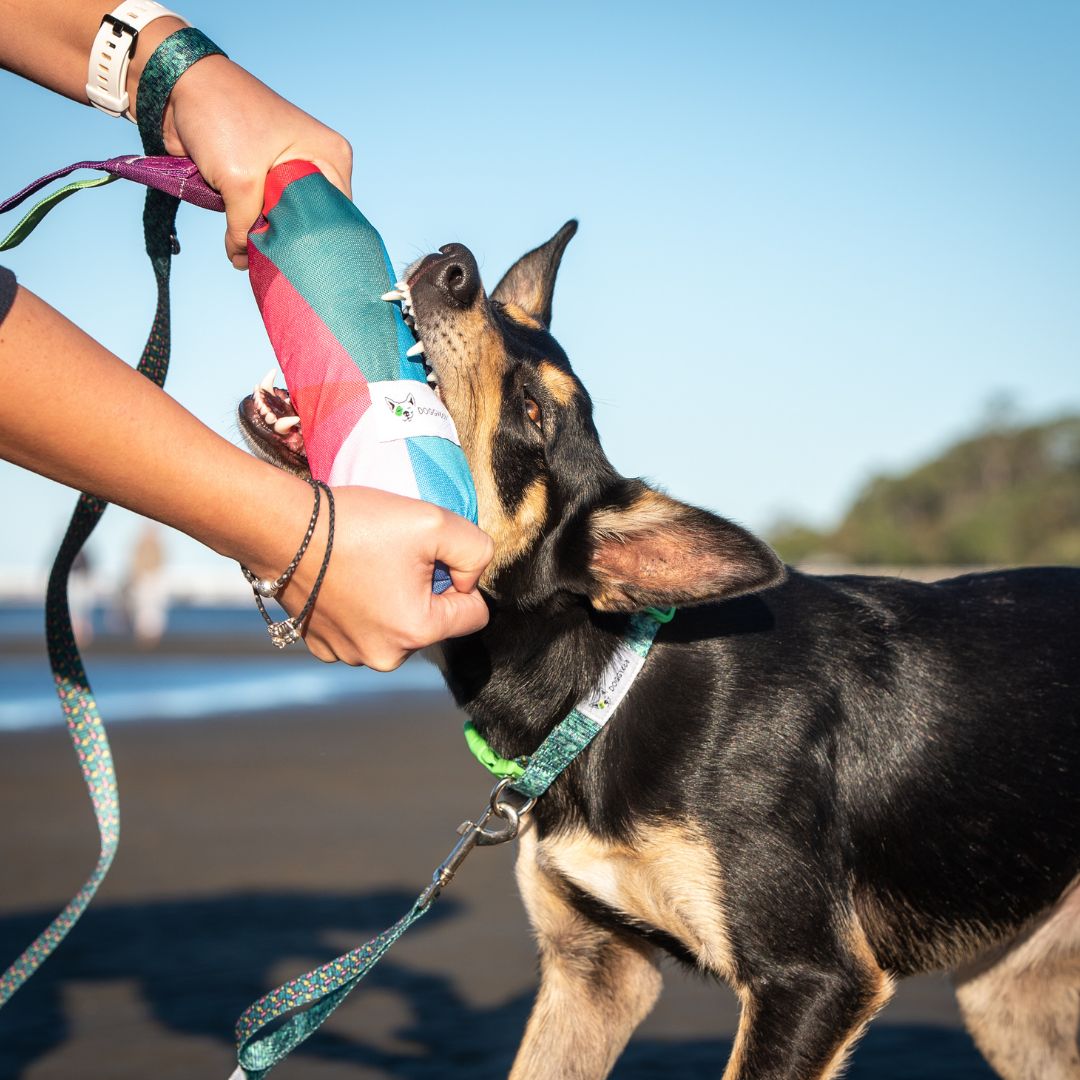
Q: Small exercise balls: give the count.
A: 0